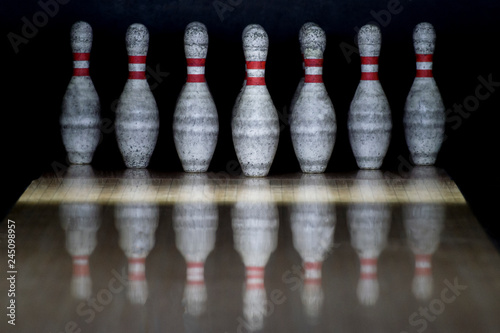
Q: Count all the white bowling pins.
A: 7